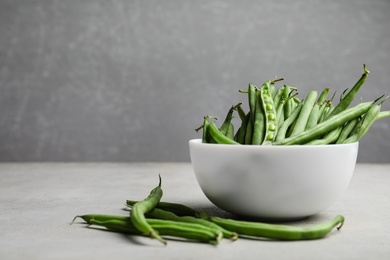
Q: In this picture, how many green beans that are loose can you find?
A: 6